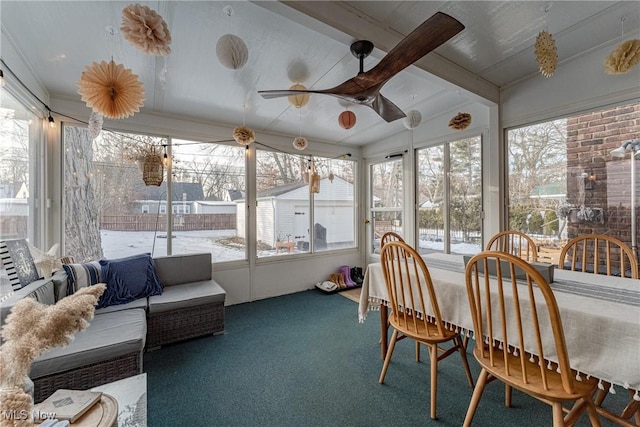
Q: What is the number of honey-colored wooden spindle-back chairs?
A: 5